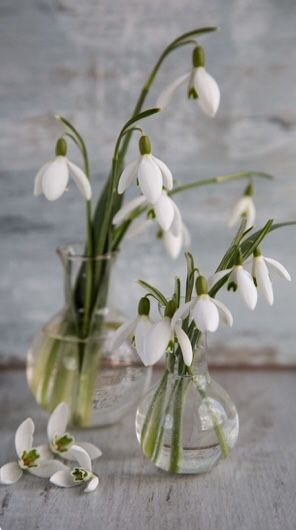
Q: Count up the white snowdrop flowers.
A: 14